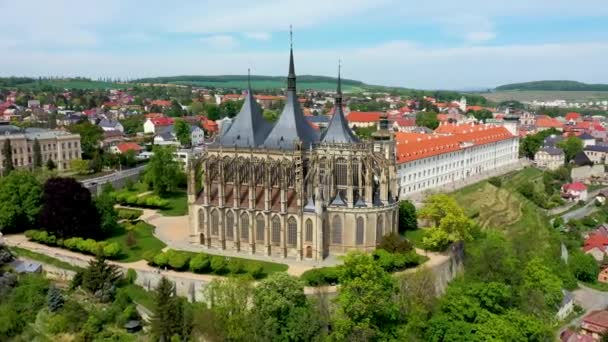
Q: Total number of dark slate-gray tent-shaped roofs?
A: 3